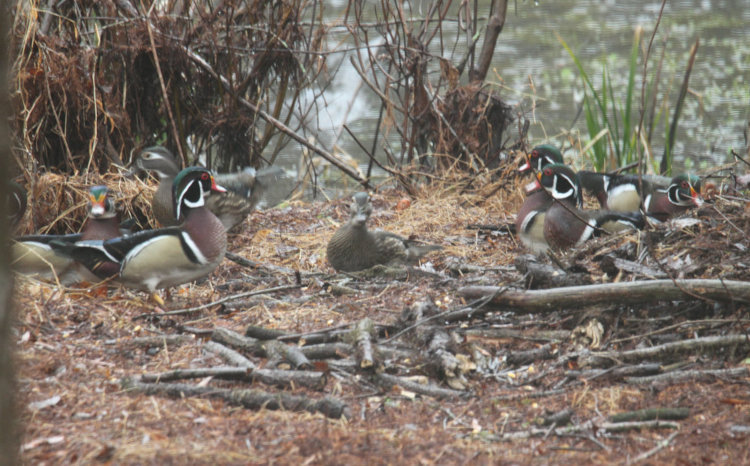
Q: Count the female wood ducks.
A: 2